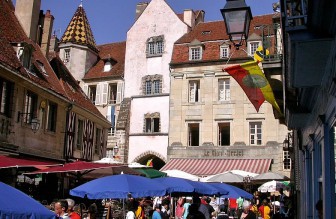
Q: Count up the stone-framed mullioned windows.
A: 3